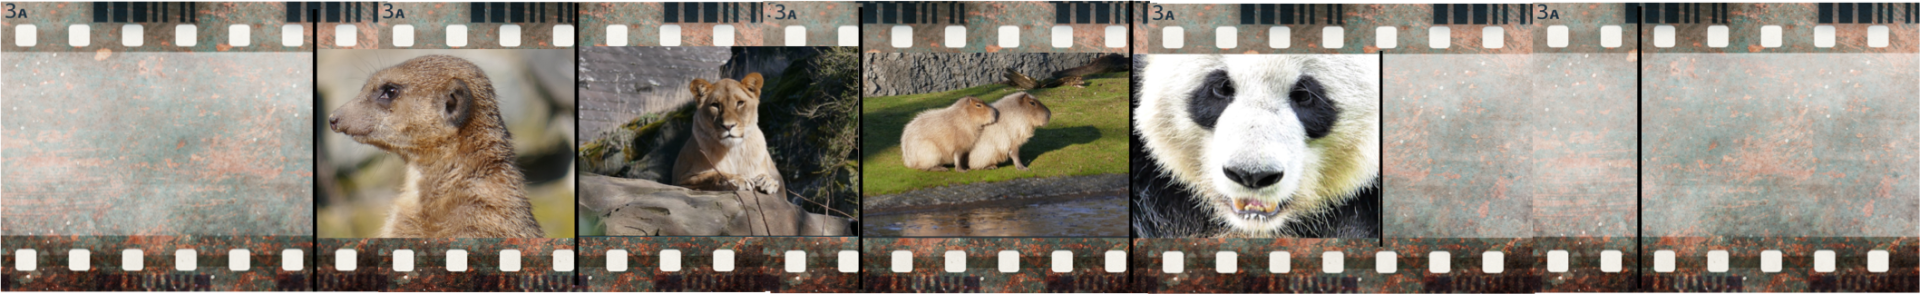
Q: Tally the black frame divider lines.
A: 6